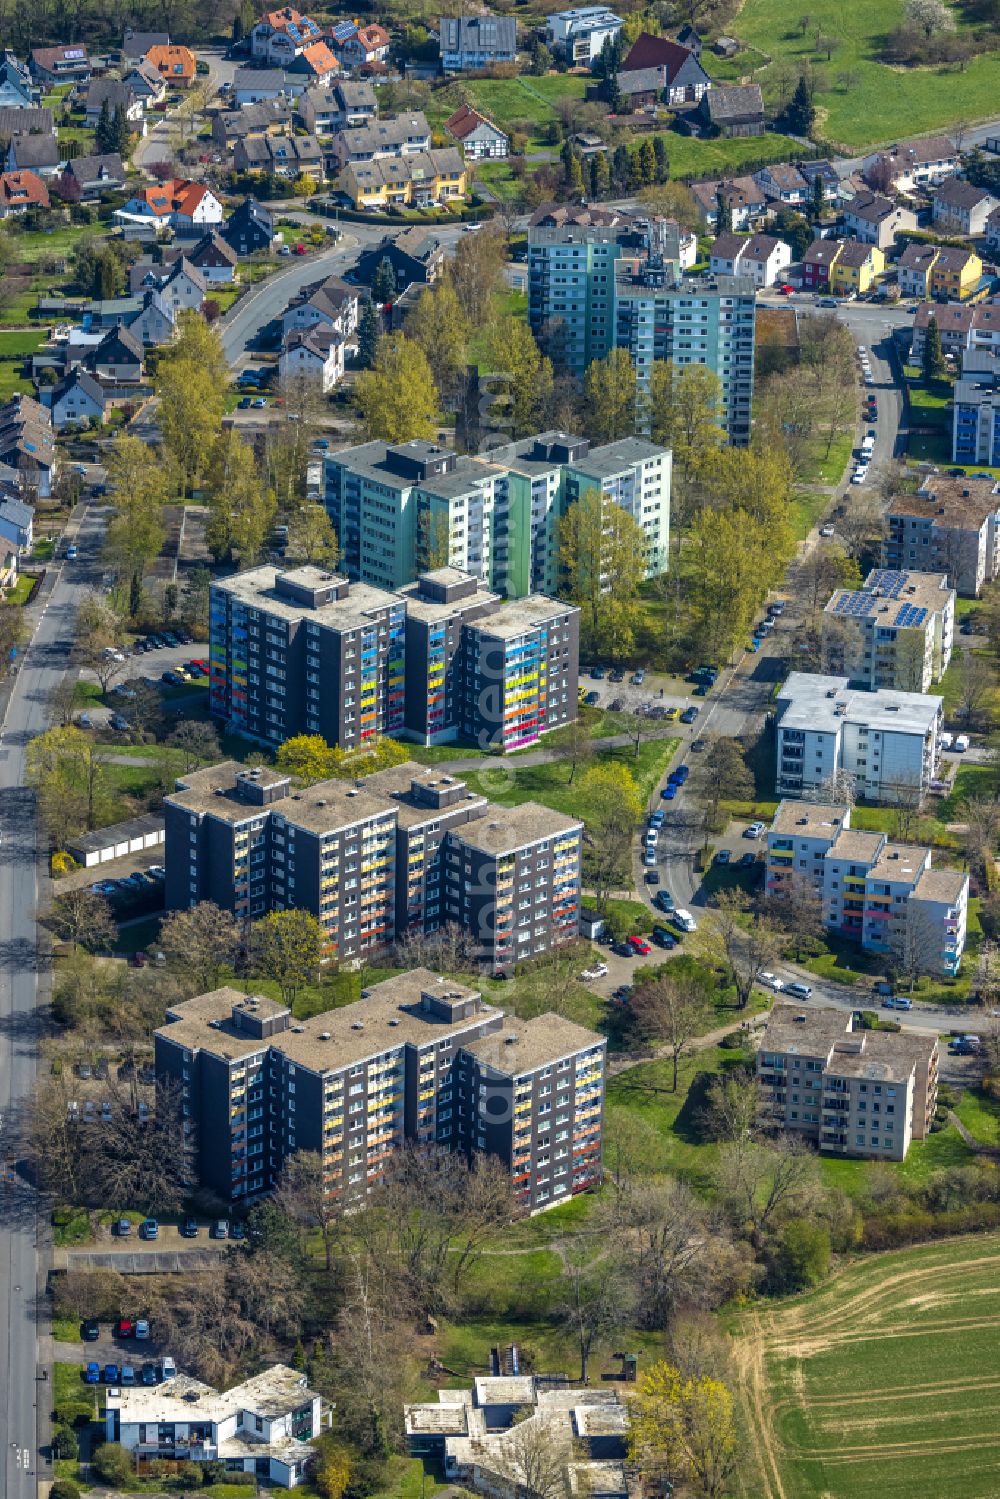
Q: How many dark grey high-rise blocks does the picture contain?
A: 3